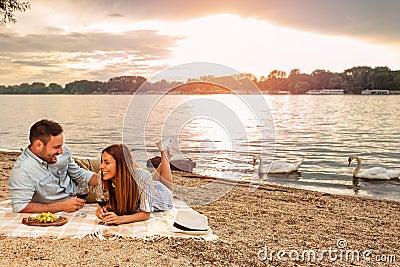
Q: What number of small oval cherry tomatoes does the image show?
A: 0